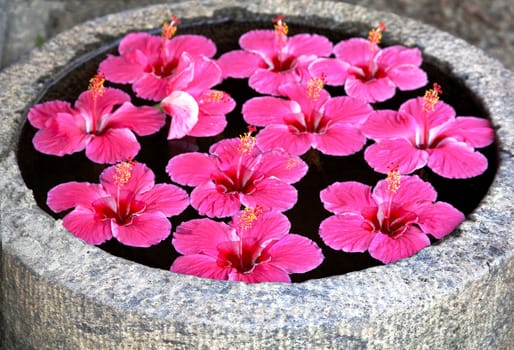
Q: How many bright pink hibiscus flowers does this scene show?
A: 11